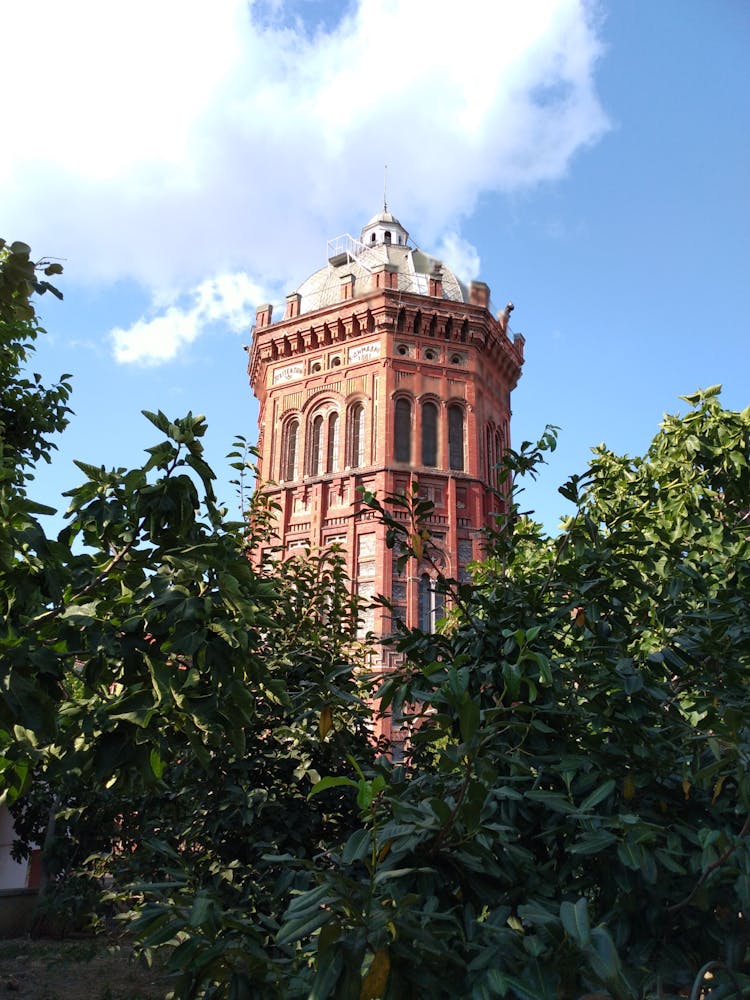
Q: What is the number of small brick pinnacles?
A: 8